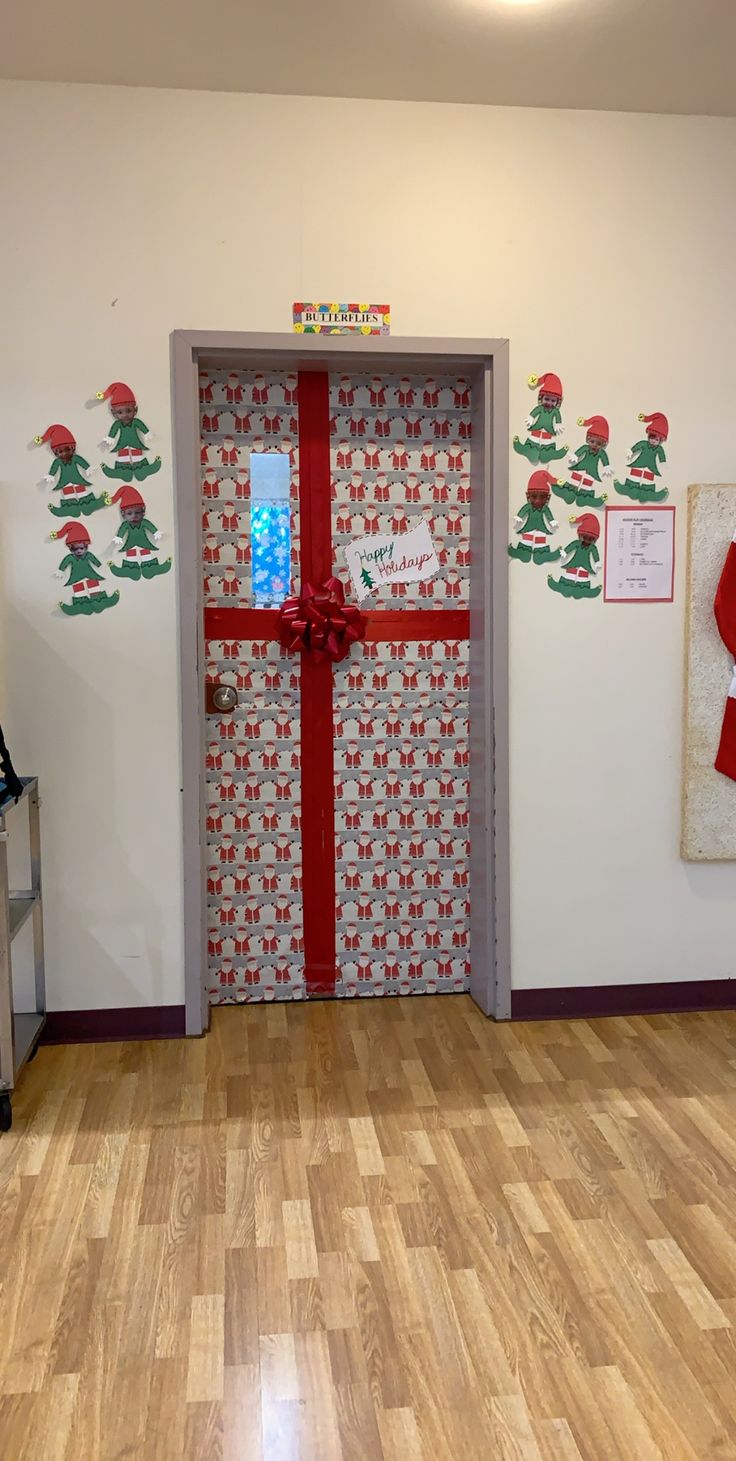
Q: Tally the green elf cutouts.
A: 9